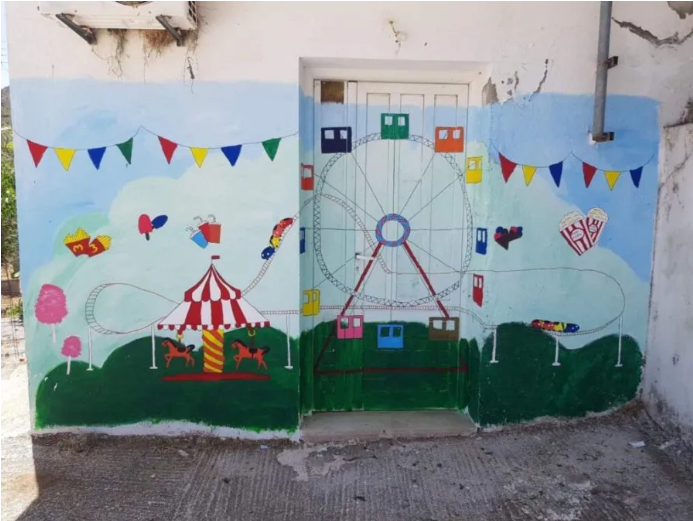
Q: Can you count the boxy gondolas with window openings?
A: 12